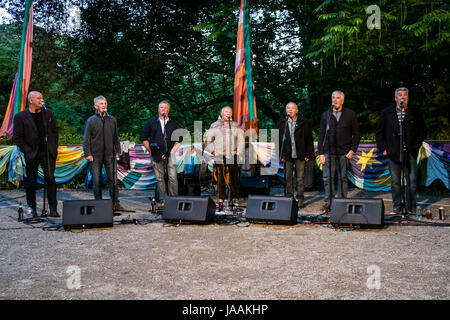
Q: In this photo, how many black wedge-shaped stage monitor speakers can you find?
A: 4